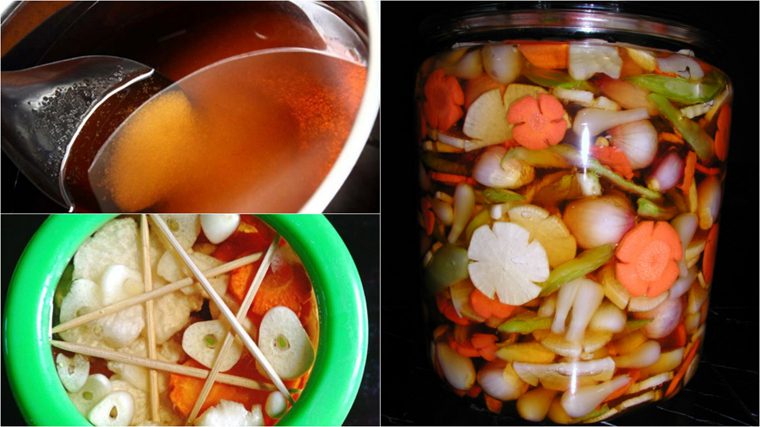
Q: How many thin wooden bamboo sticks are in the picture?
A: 5